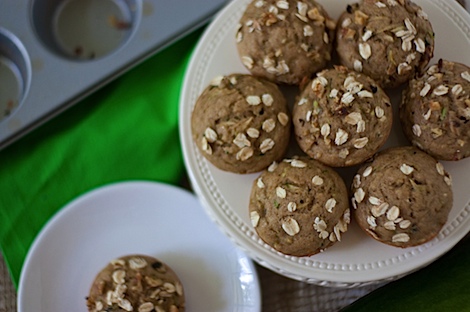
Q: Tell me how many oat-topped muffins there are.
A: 8